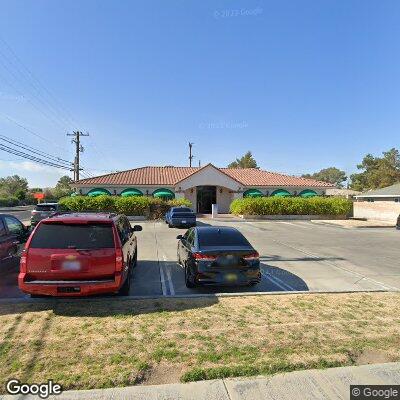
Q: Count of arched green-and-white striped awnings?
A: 6